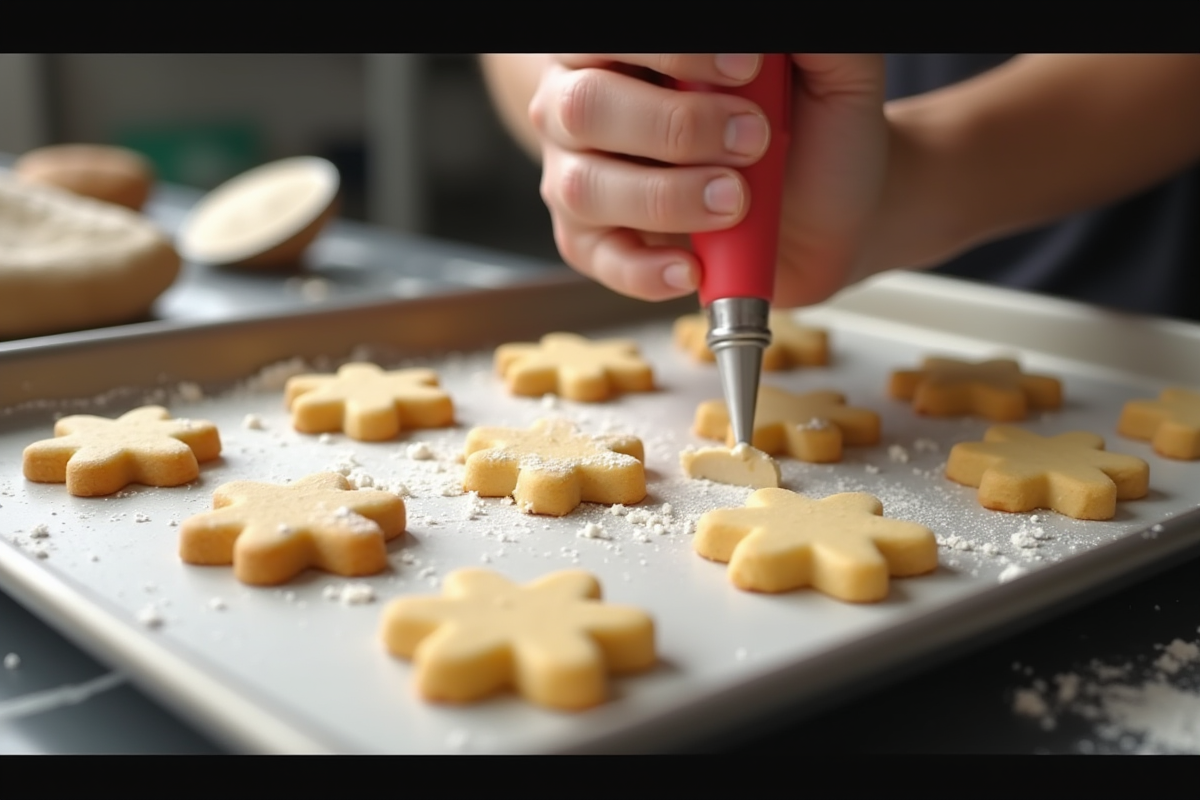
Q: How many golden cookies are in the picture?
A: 12